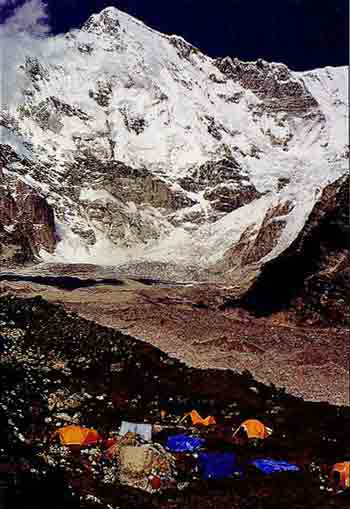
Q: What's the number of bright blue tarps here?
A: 3